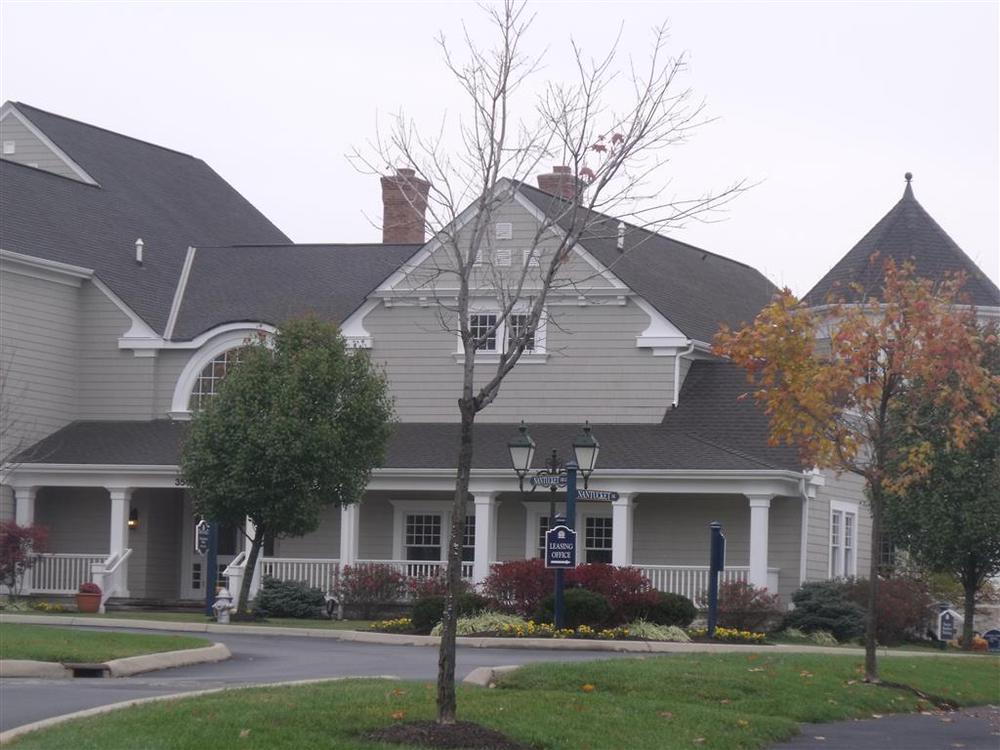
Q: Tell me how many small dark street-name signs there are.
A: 2